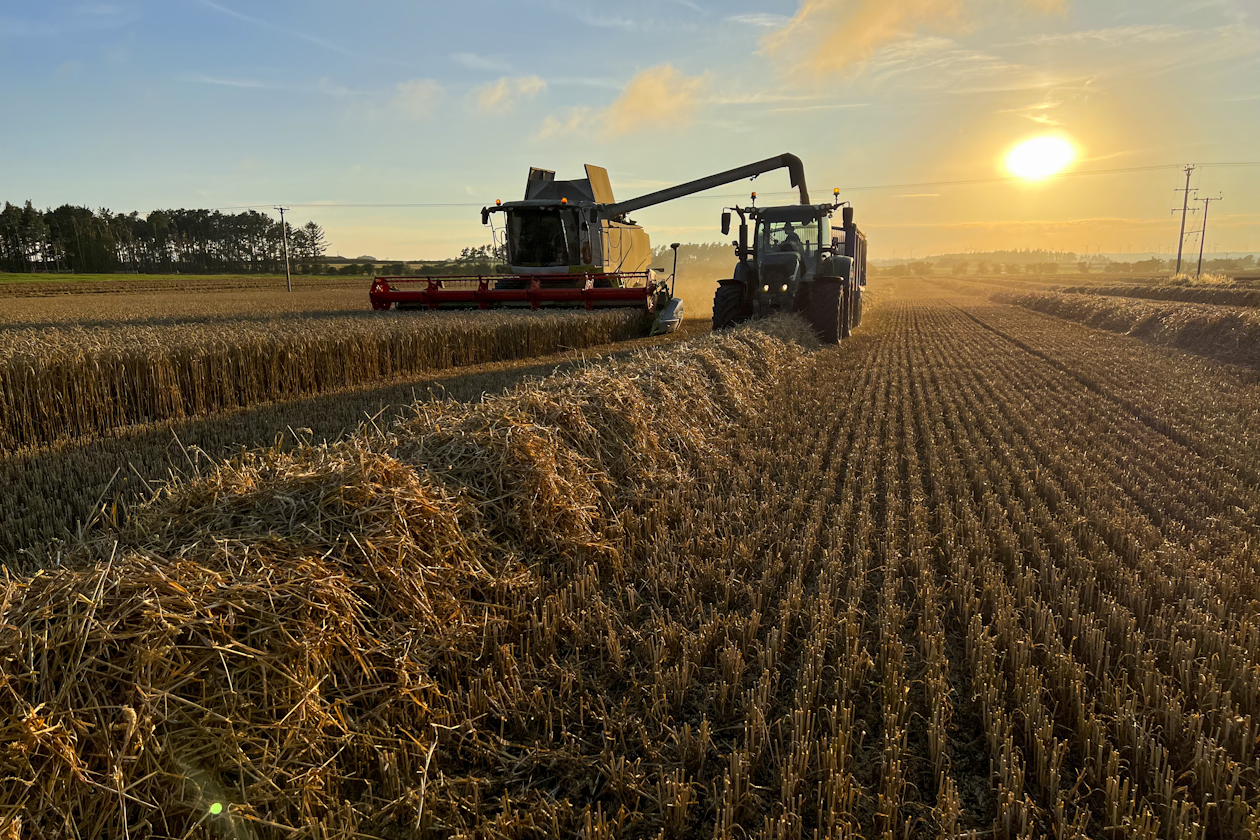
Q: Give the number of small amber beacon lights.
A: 4